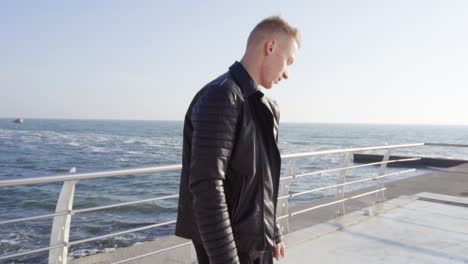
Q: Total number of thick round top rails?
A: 1